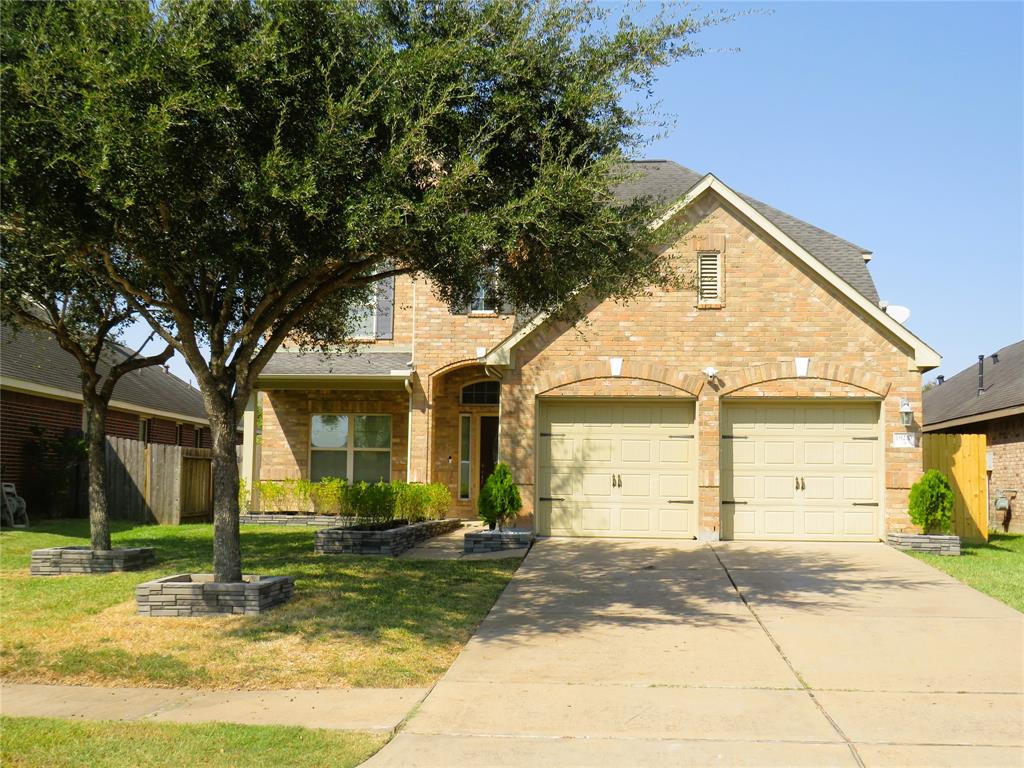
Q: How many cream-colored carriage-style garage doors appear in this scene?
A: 2